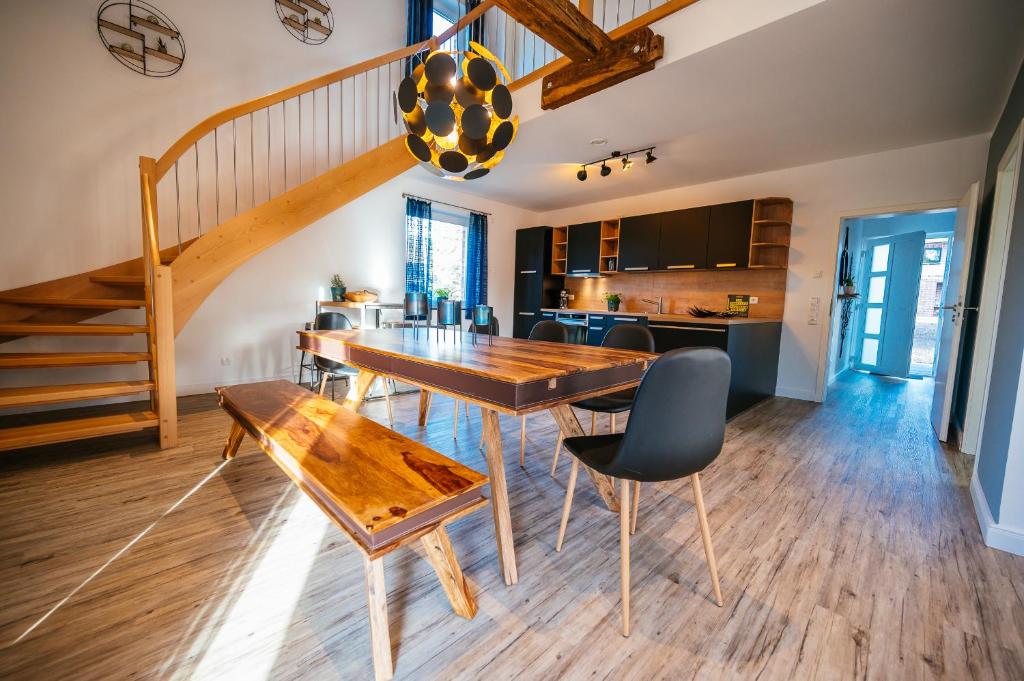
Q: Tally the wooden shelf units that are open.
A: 3